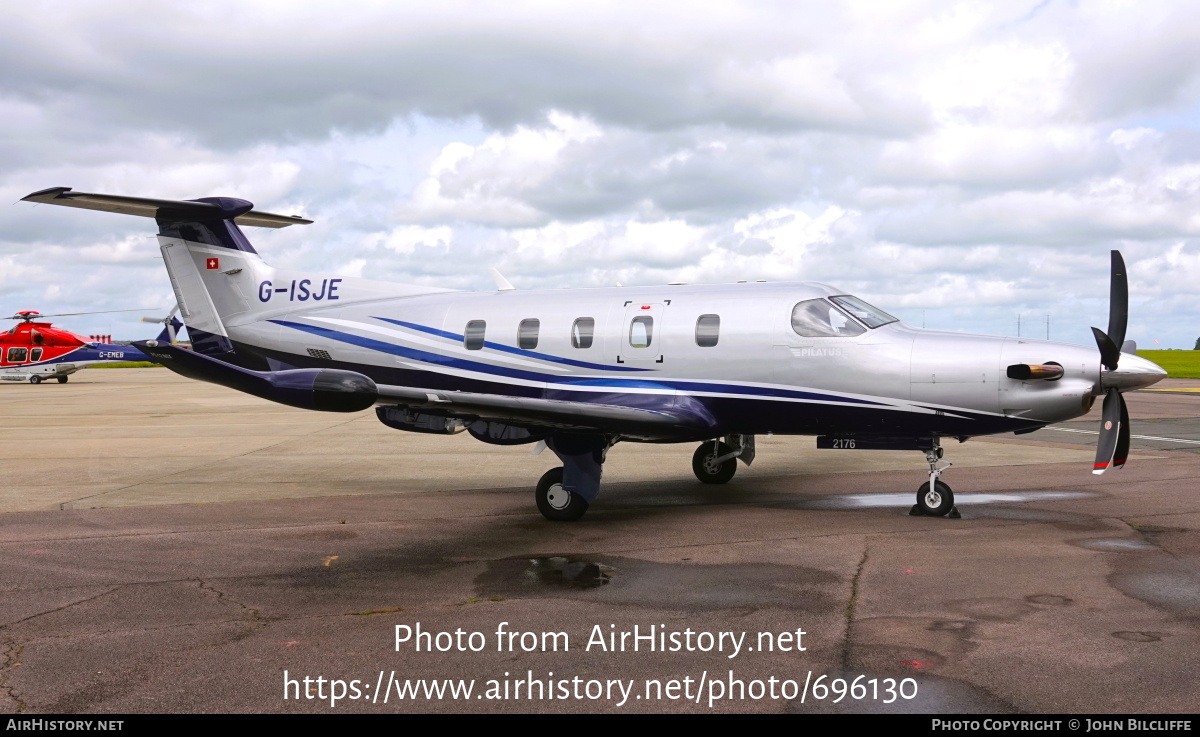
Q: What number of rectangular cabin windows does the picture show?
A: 5